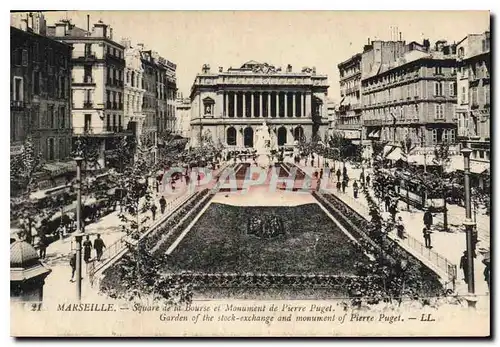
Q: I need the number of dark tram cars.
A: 1